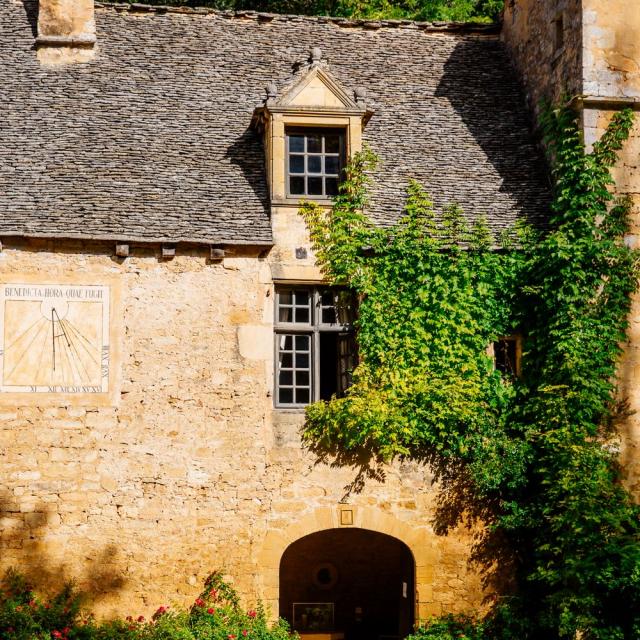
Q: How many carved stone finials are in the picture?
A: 3